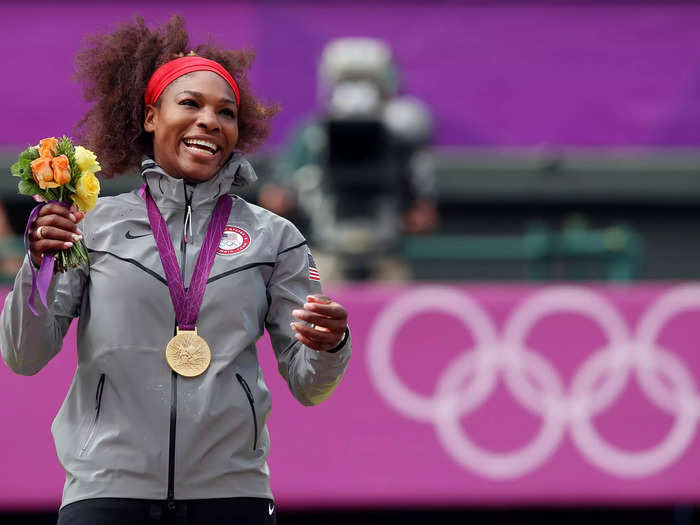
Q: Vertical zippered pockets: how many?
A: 2